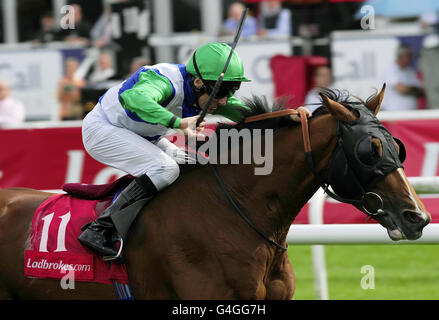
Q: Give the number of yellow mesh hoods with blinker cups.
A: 0